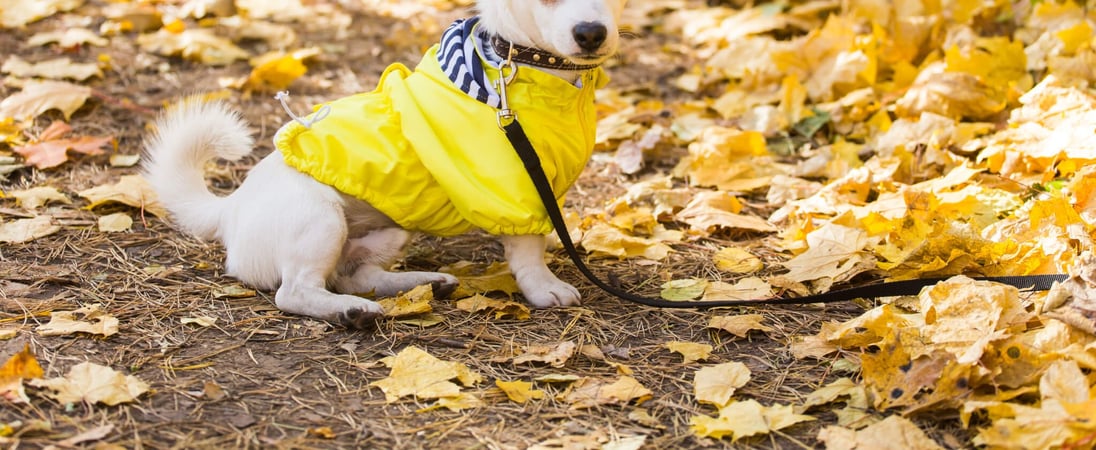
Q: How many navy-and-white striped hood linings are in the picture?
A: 1